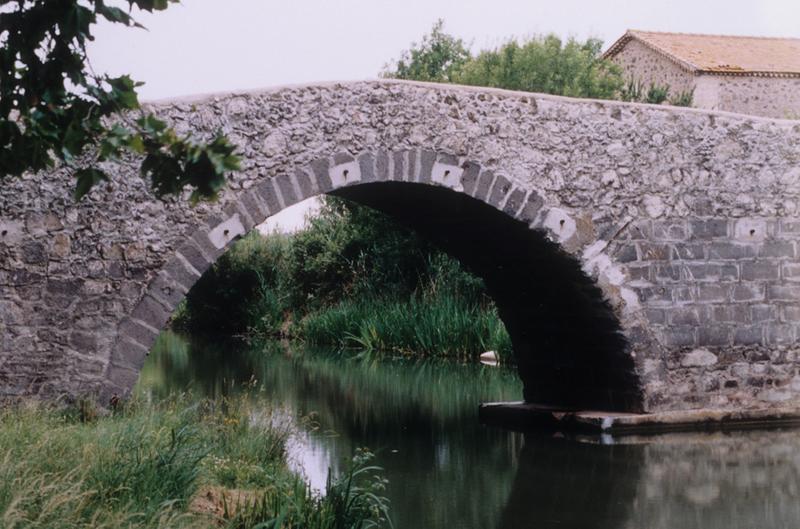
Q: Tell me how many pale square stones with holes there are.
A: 6